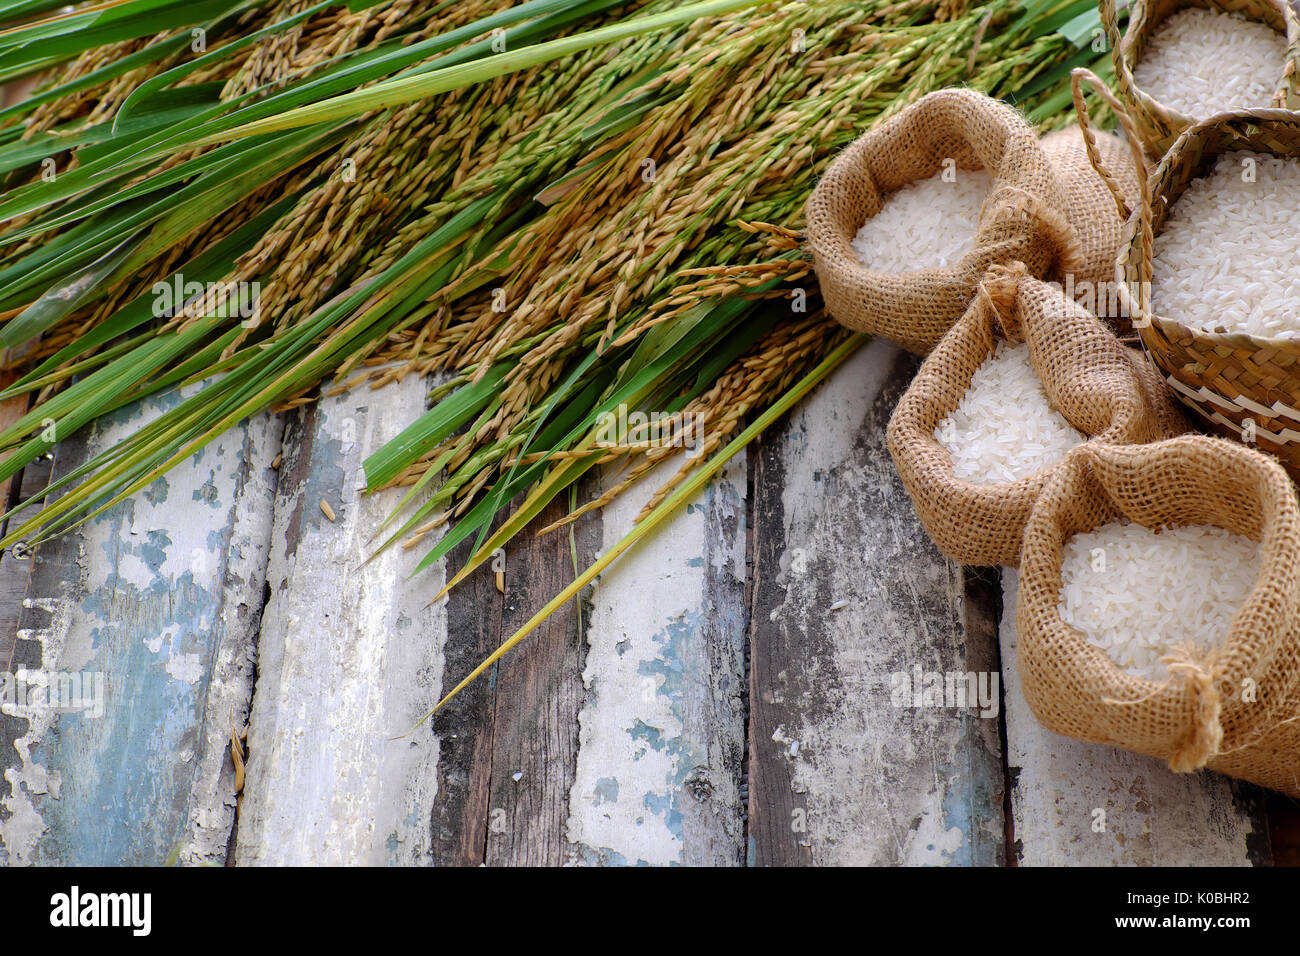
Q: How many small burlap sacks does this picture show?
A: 3